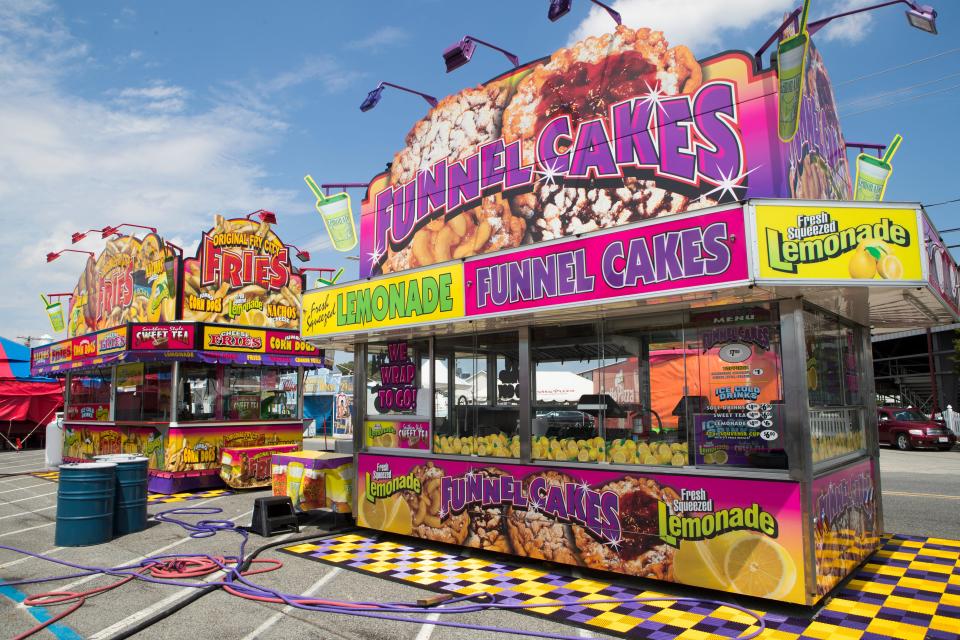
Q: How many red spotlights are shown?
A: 5